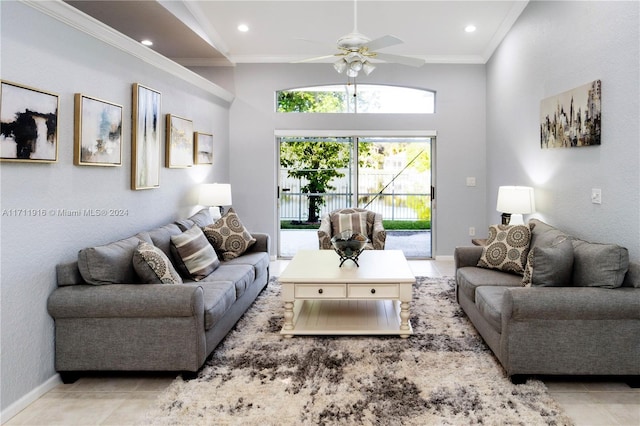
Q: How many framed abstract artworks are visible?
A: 5